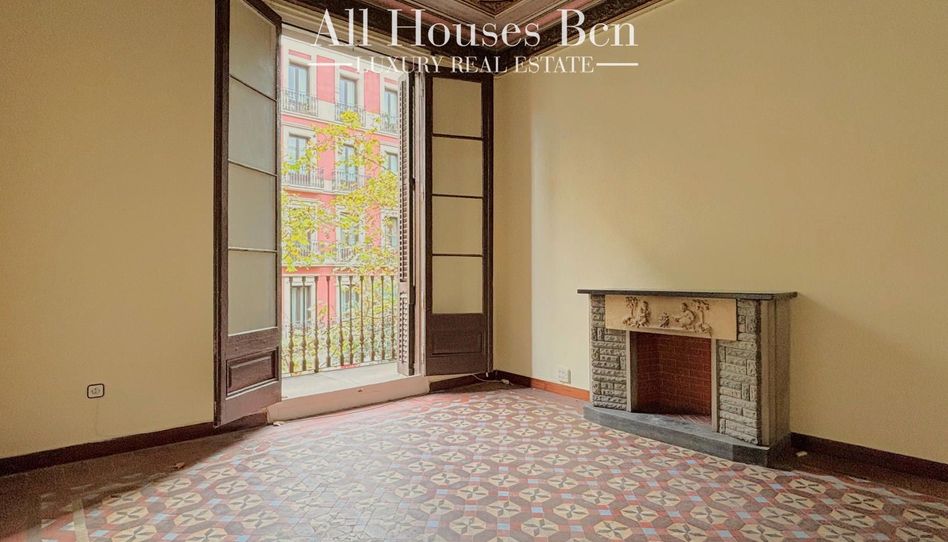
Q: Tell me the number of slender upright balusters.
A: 10